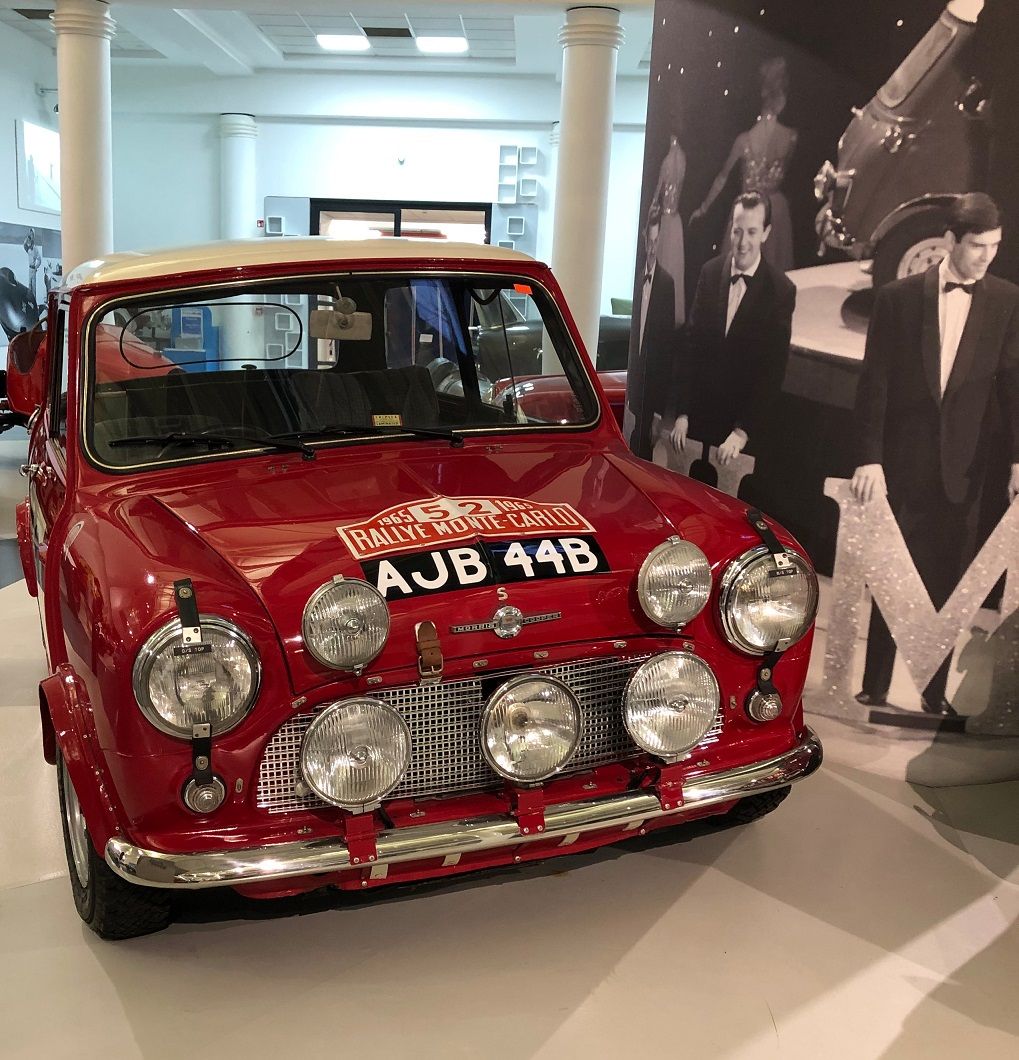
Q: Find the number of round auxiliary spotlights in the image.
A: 5